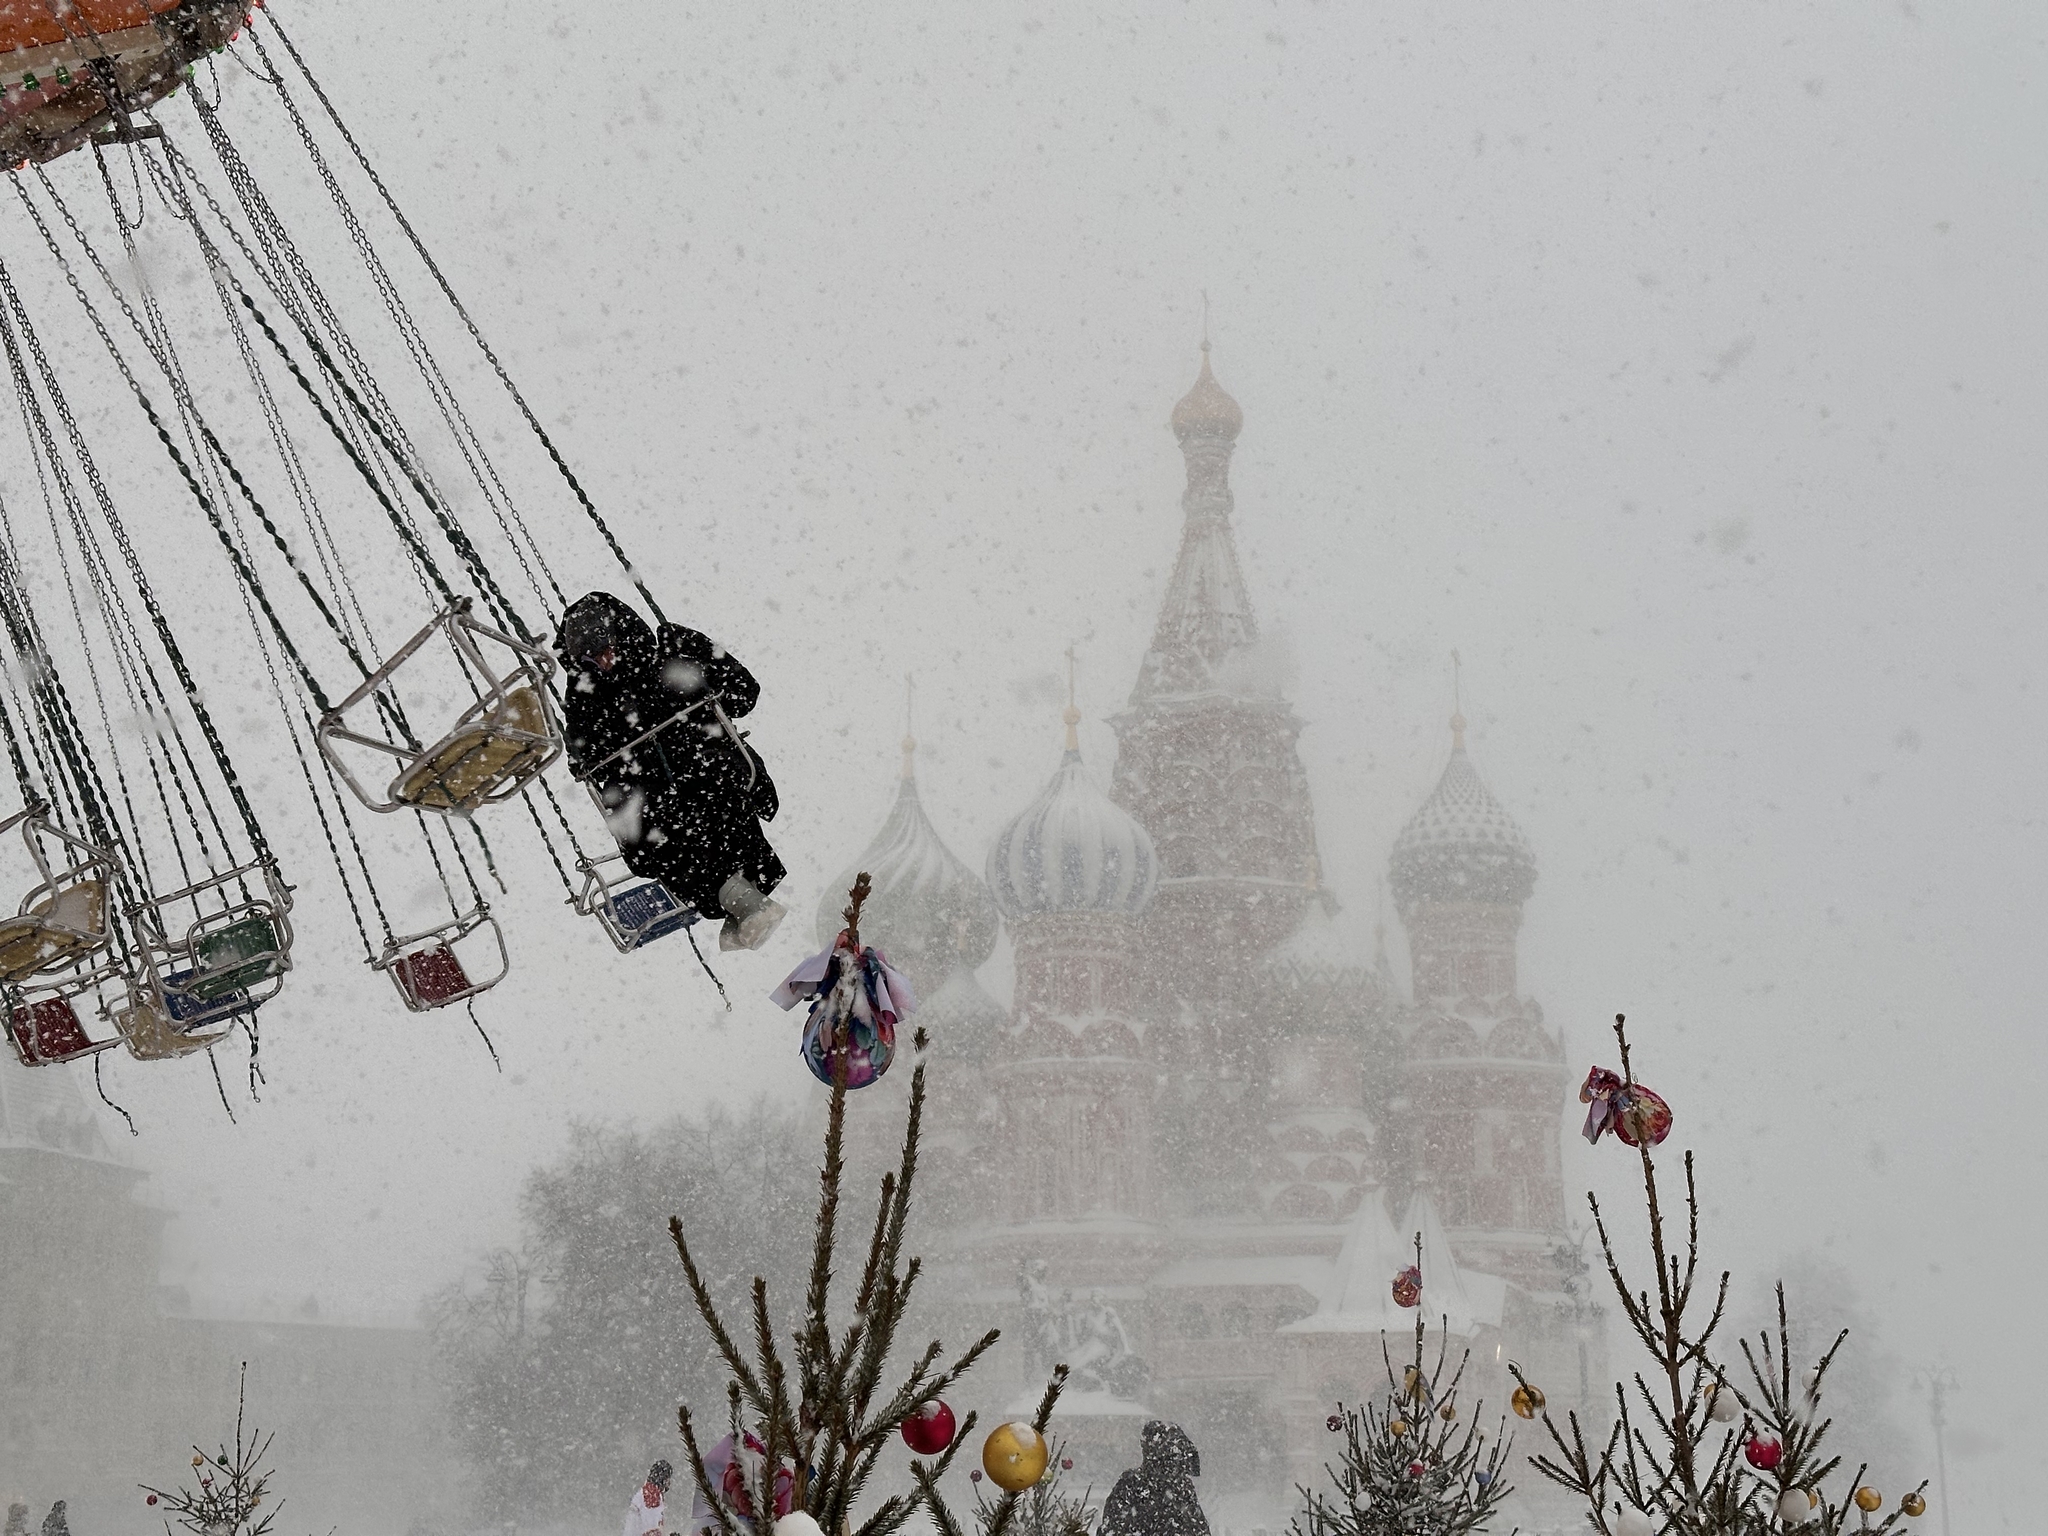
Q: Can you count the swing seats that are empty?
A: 8